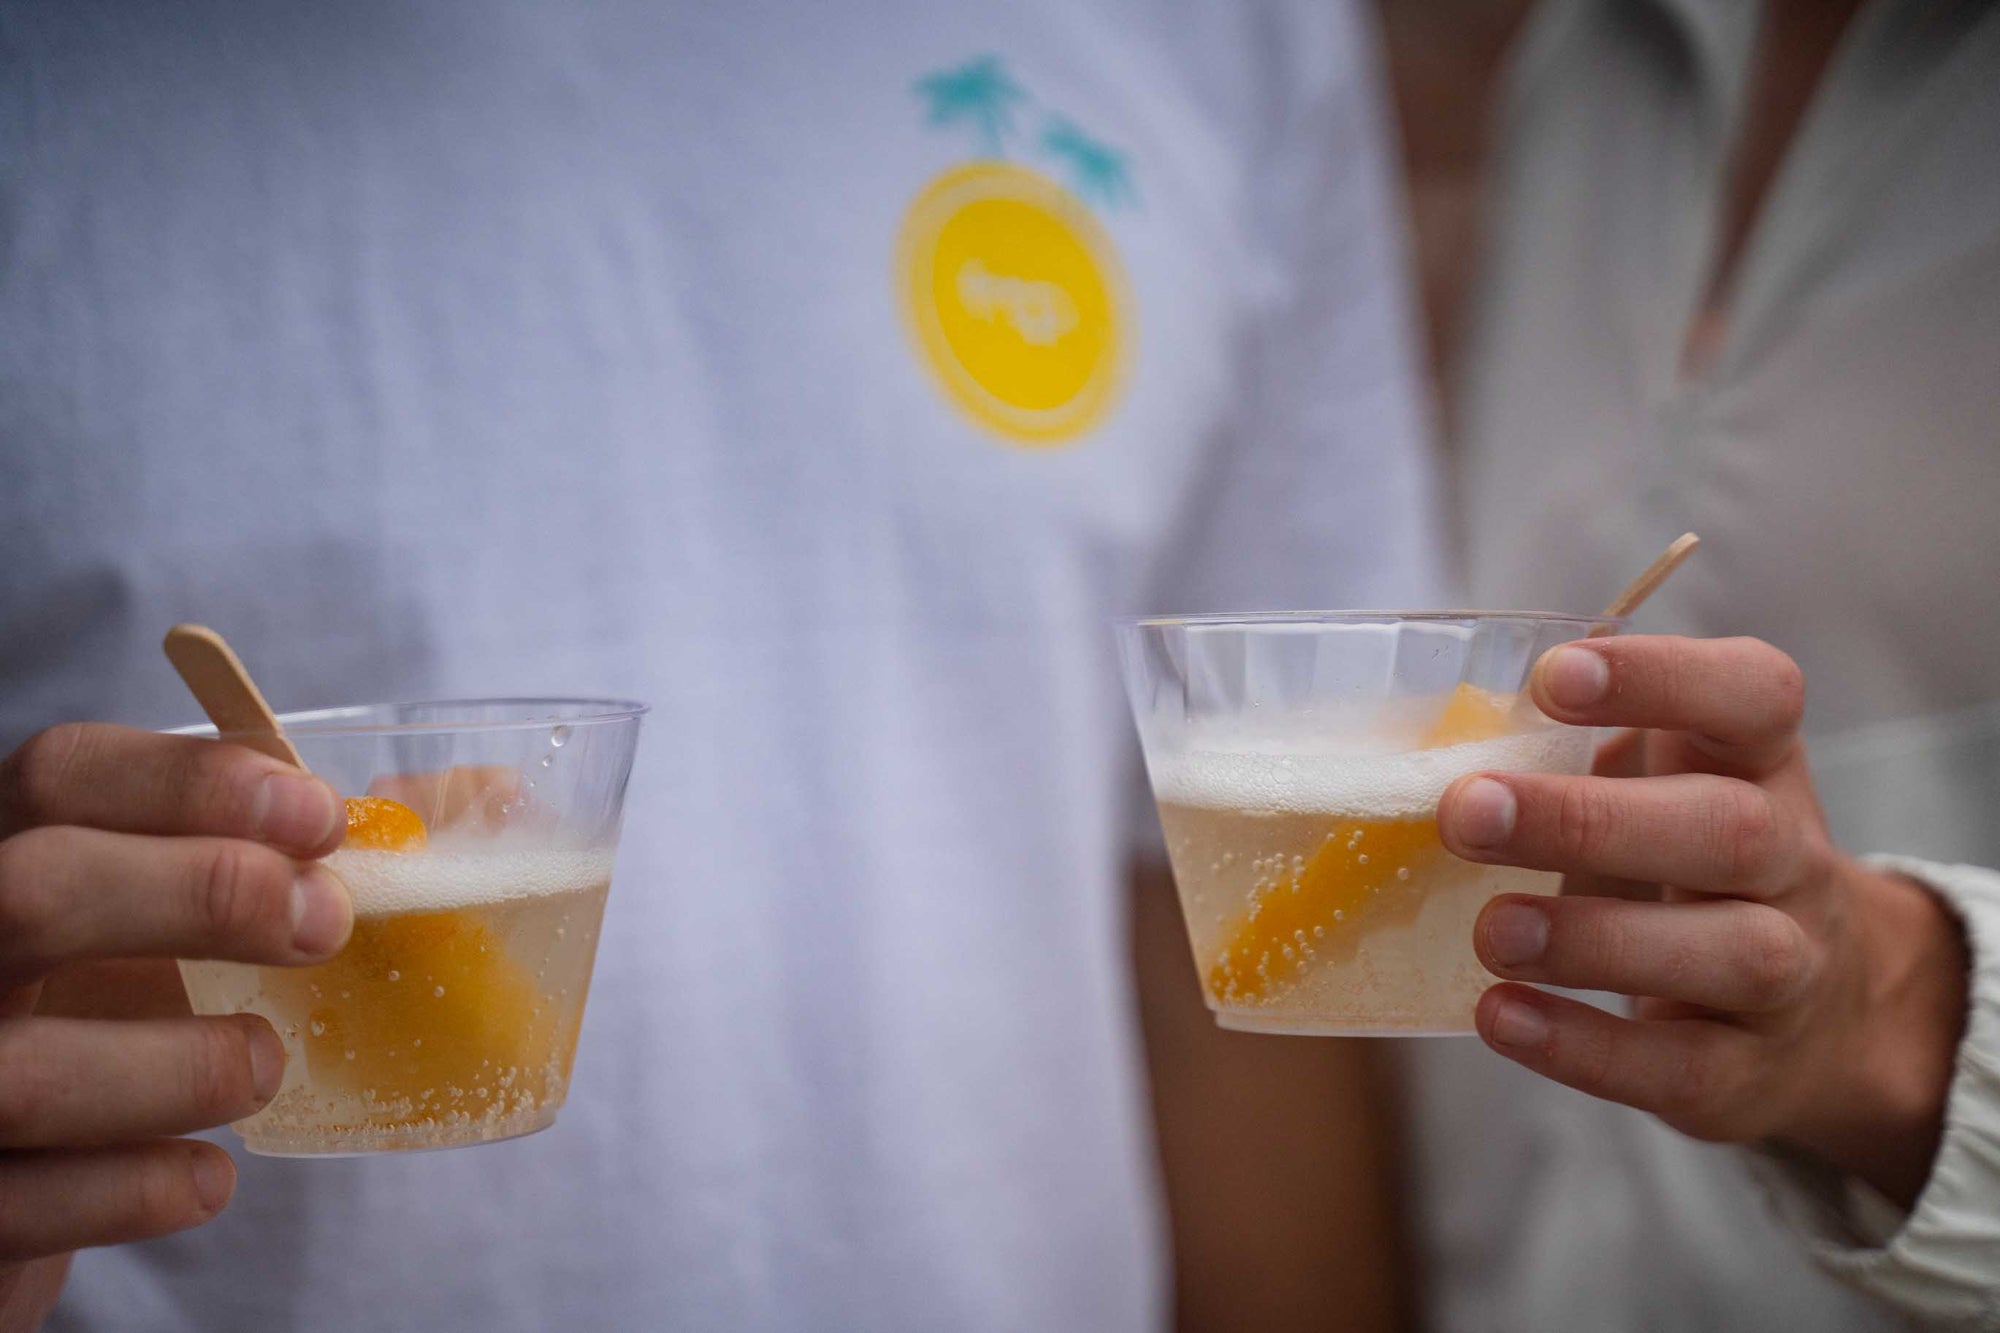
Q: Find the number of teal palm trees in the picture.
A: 2